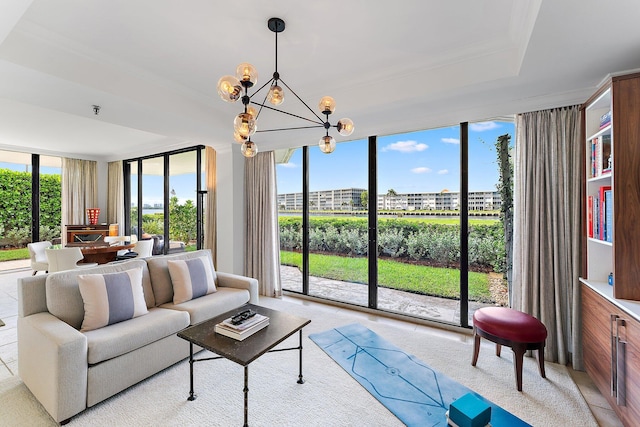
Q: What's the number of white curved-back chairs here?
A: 4